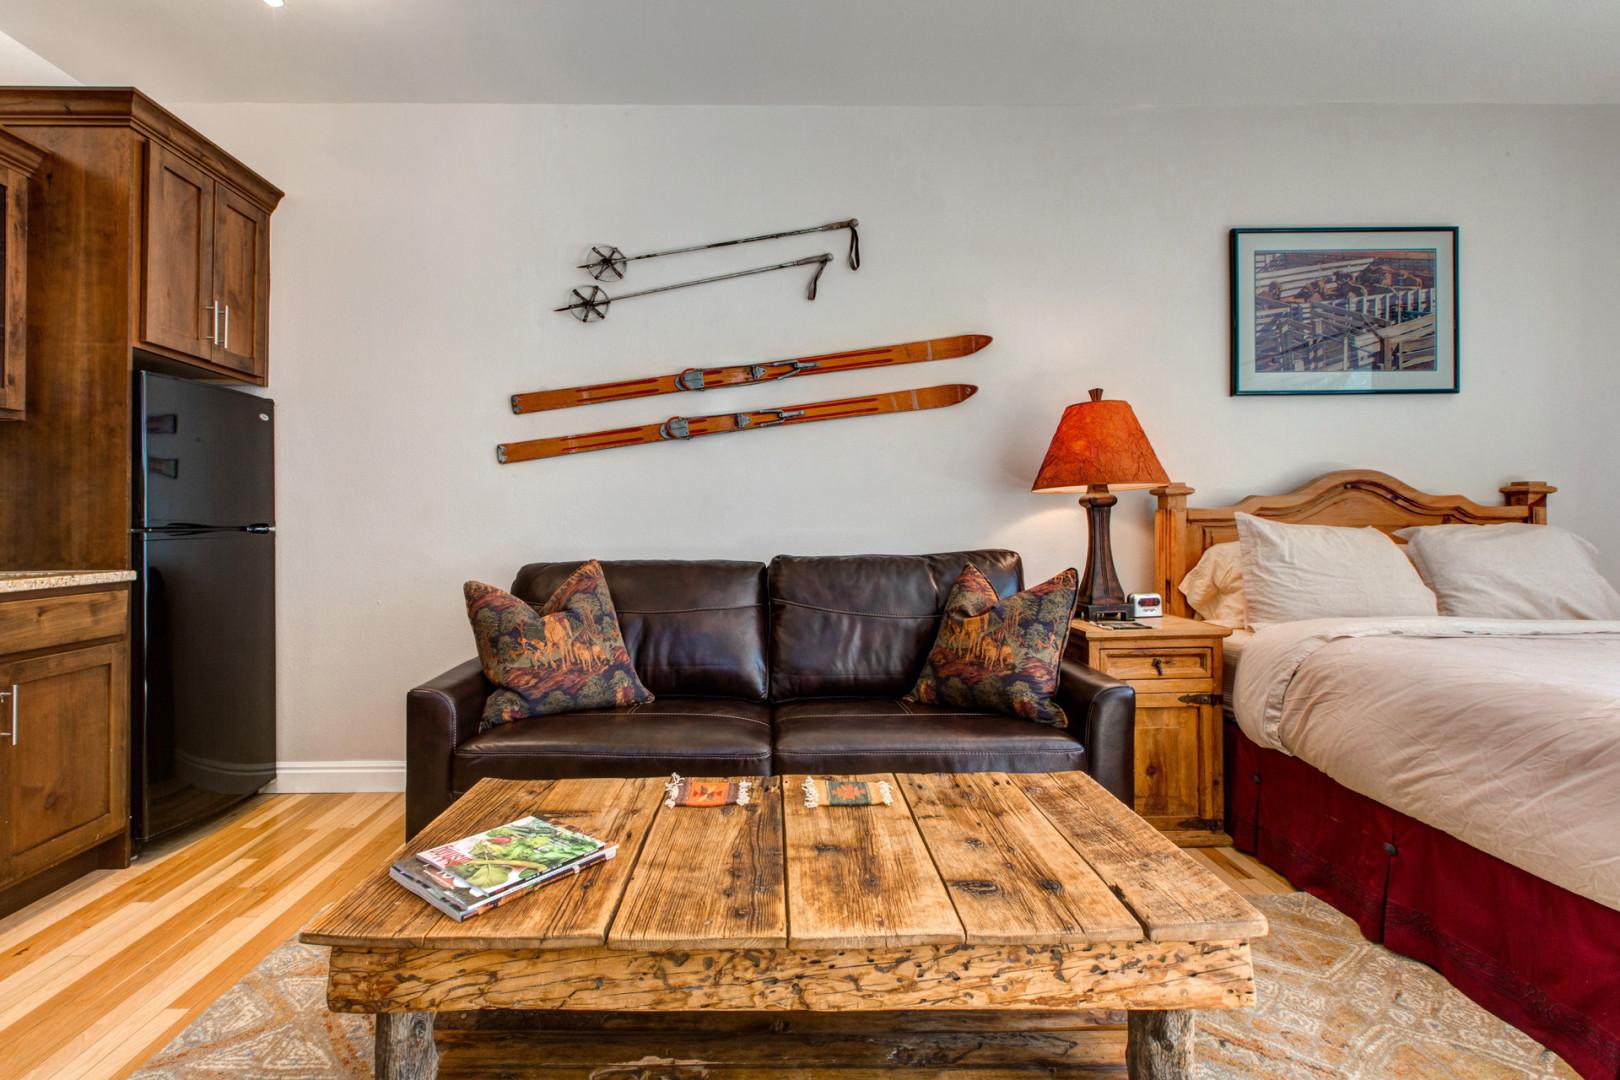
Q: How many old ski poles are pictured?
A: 2